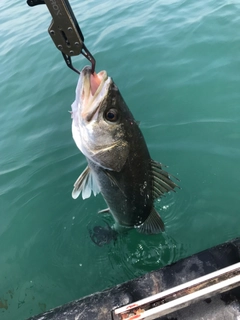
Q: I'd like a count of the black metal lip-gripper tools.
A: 1